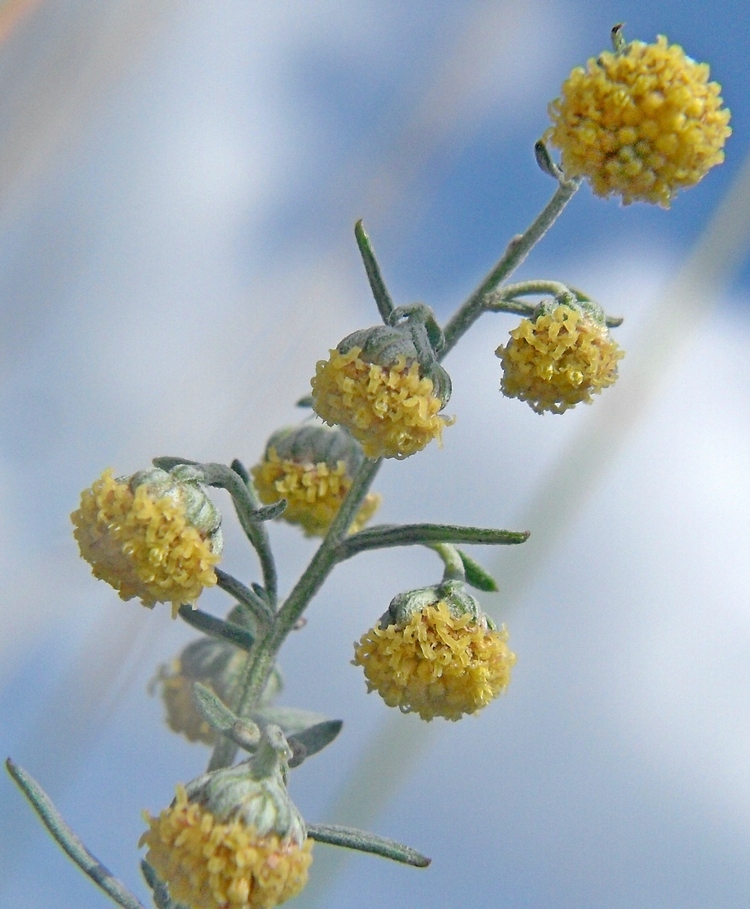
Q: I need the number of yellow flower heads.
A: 8